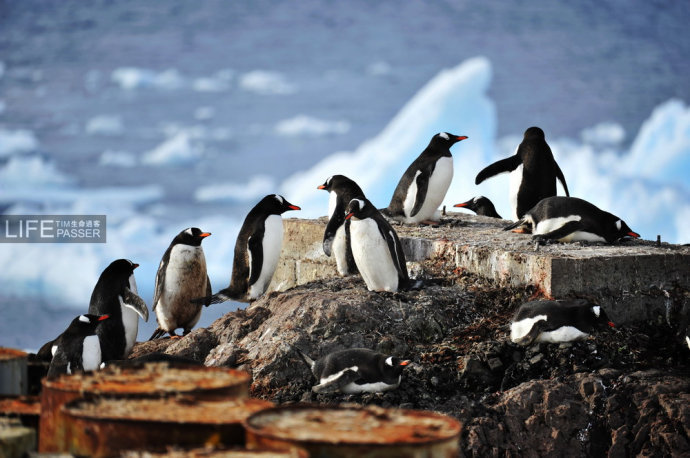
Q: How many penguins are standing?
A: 8